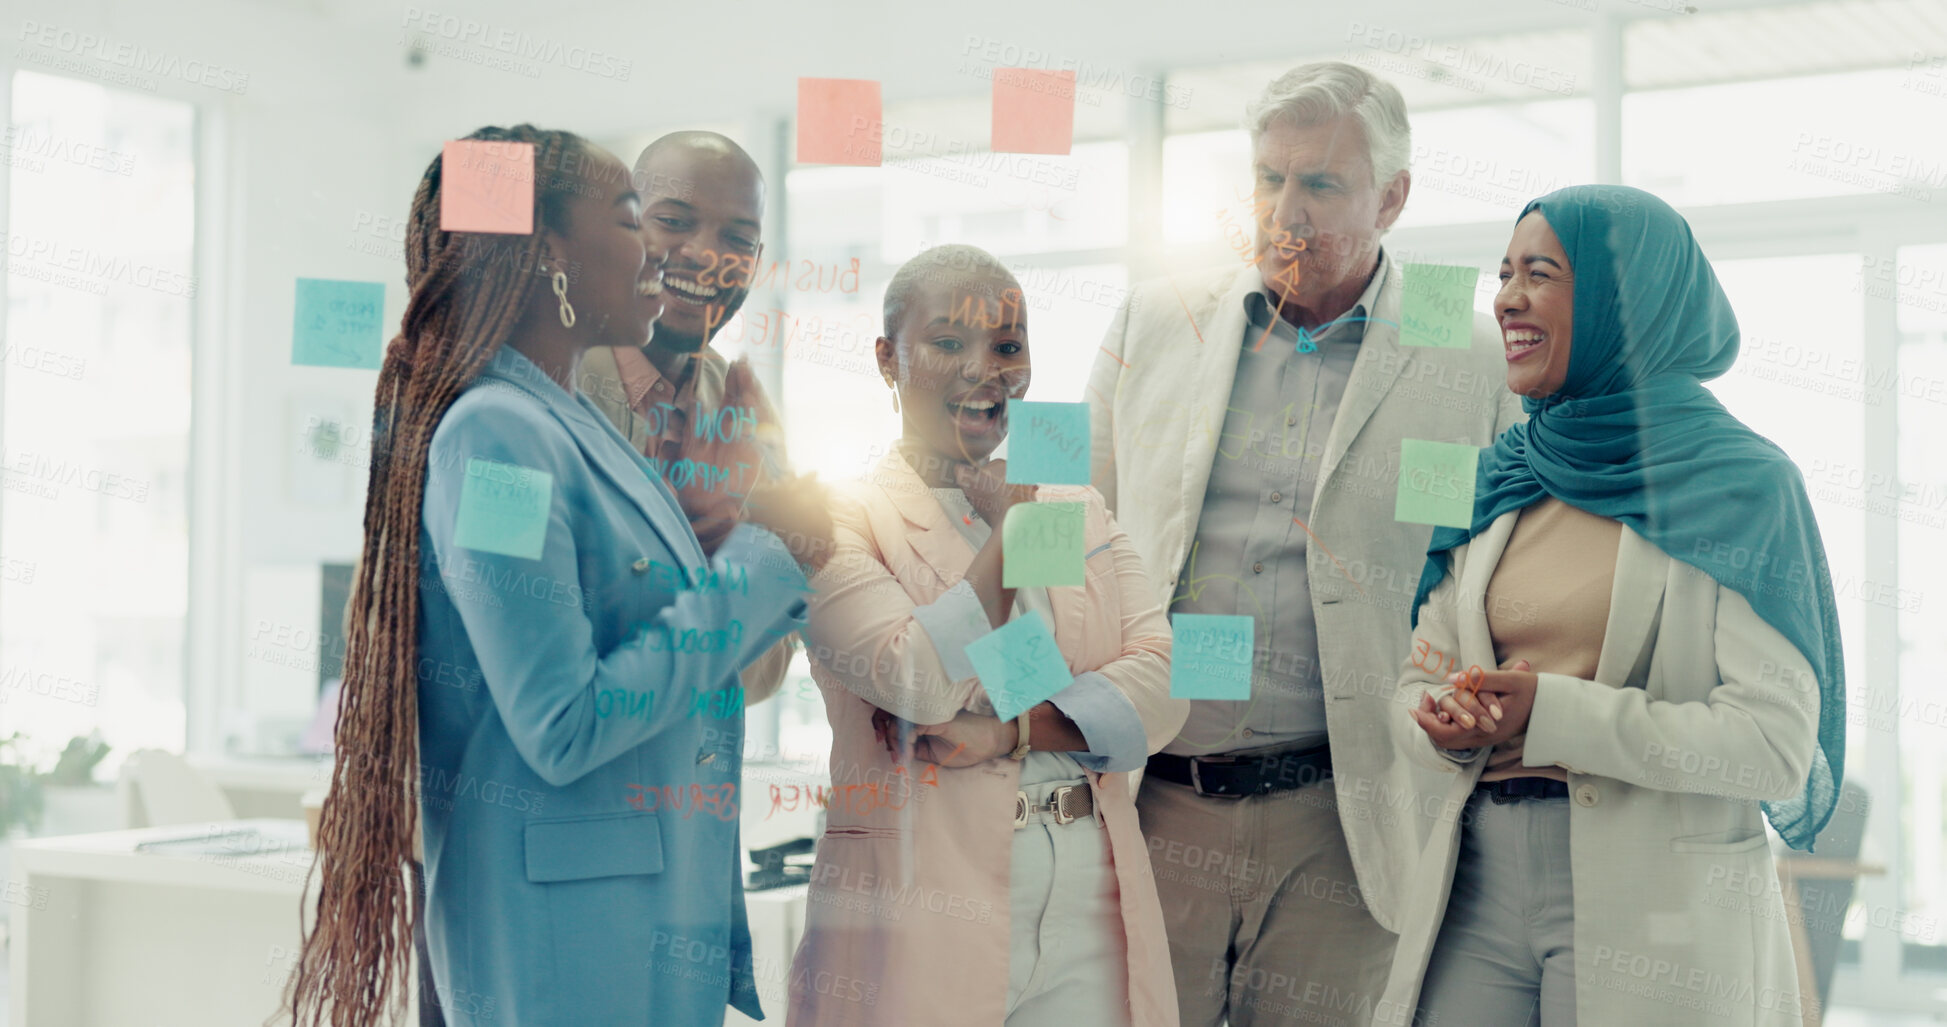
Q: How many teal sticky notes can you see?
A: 5